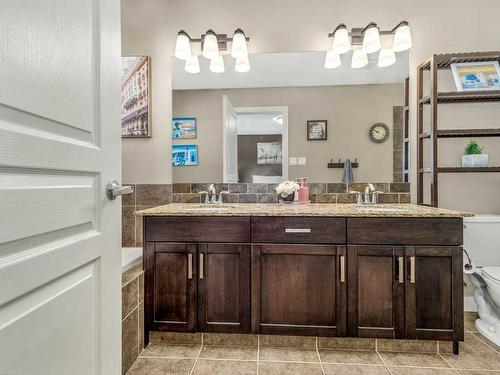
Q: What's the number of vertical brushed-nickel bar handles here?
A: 5